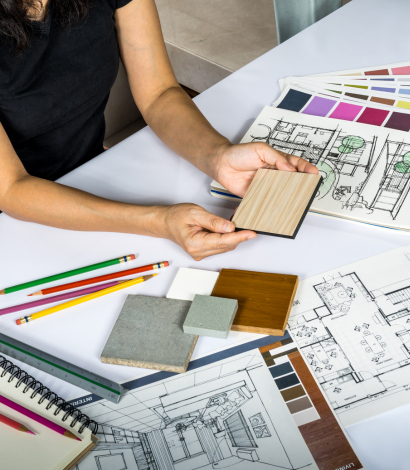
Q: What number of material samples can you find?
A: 5